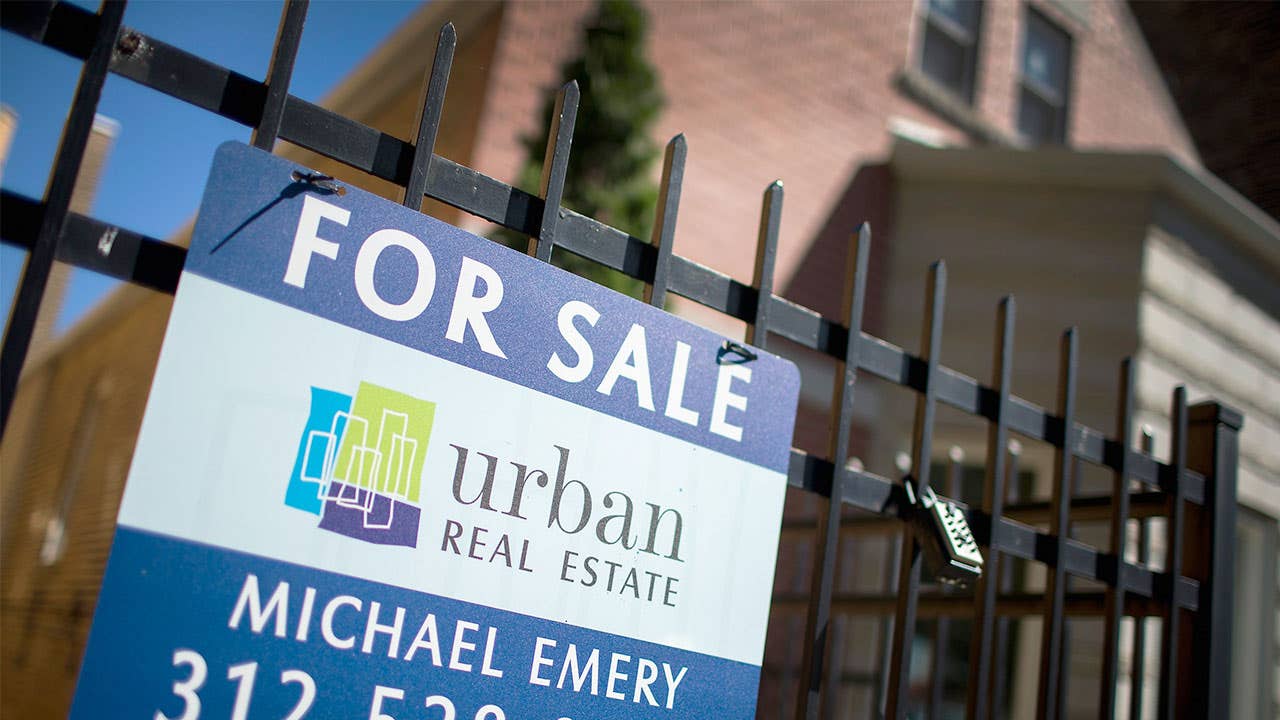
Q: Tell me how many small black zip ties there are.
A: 2